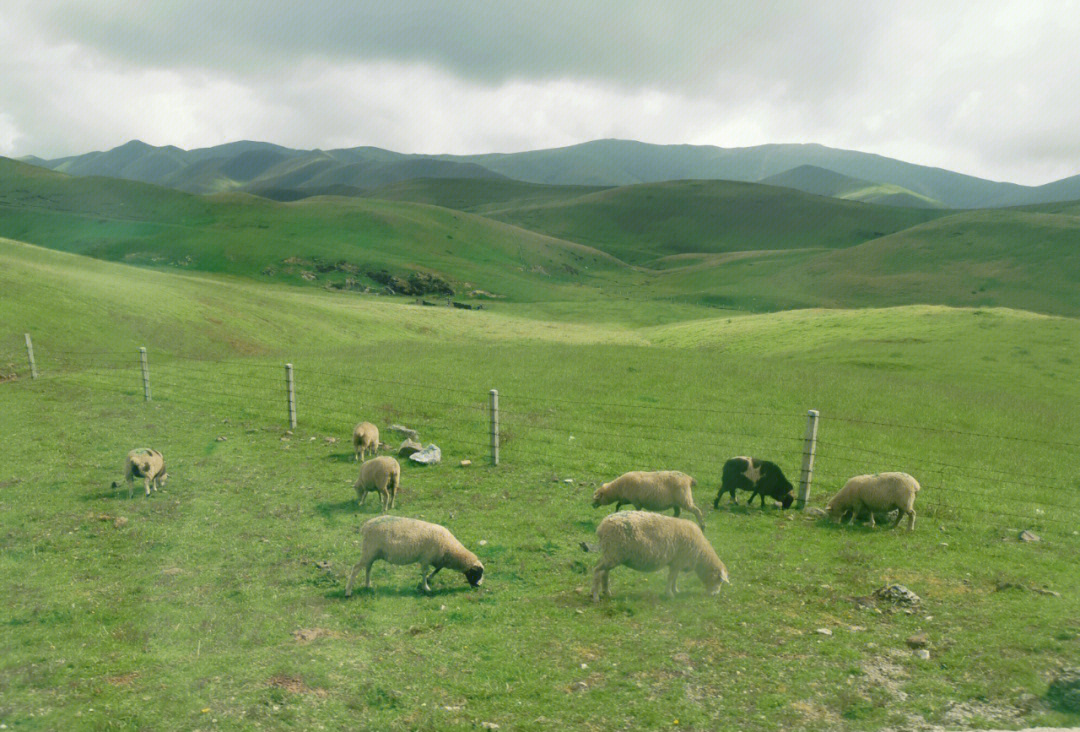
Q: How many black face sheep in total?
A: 2